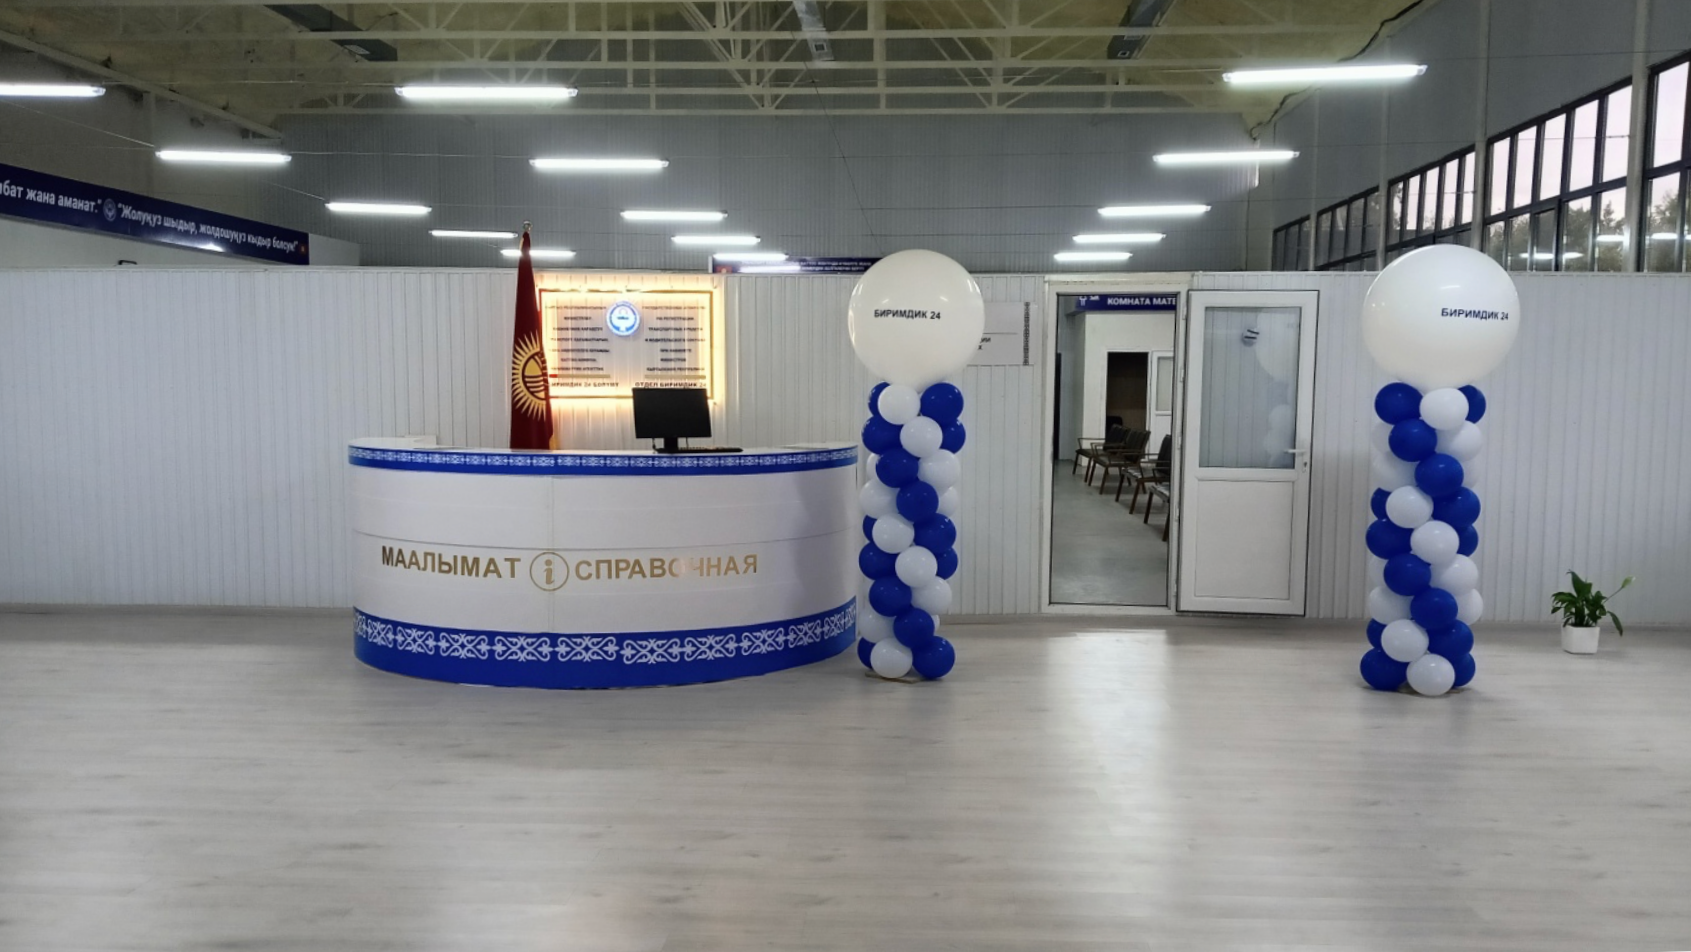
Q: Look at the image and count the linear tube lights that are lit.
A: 15